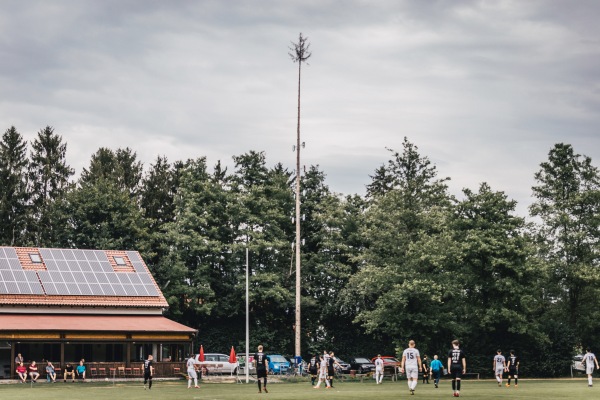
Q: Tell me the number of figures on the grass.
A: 15